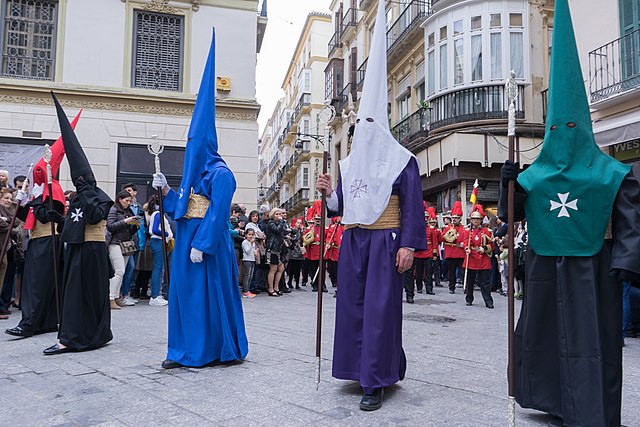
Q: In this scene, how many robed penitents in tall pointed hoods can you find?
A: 5